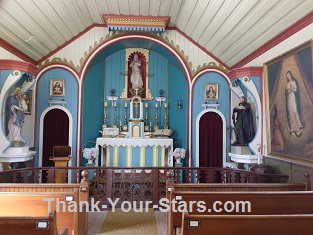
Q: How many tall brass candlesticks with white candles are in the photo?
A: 6